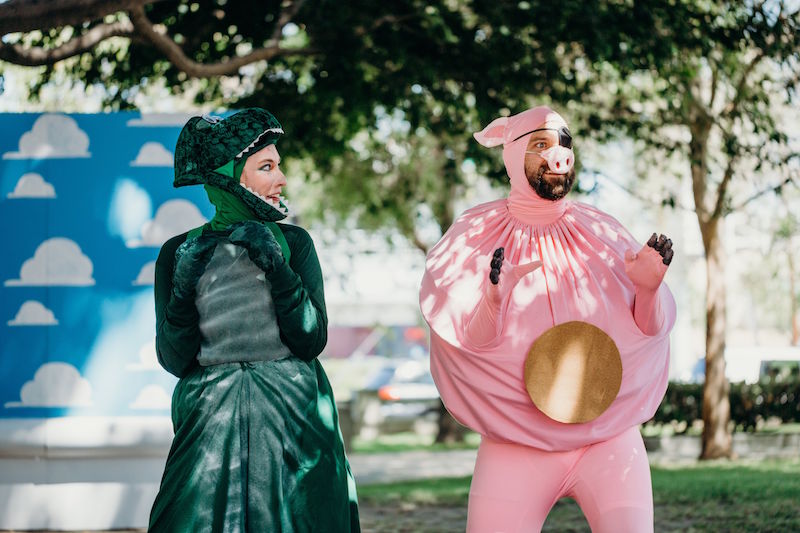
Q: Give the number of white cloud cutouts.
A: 11